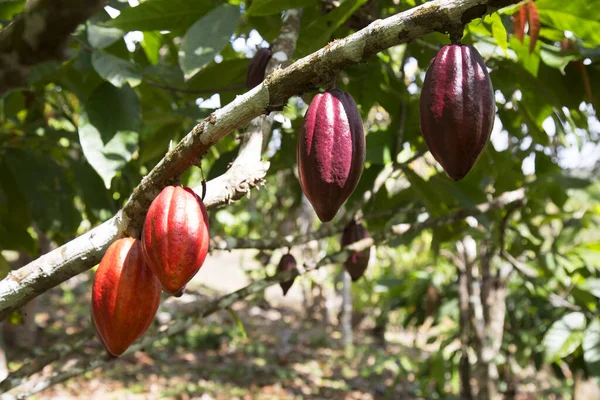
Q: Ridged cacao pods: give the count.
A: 7